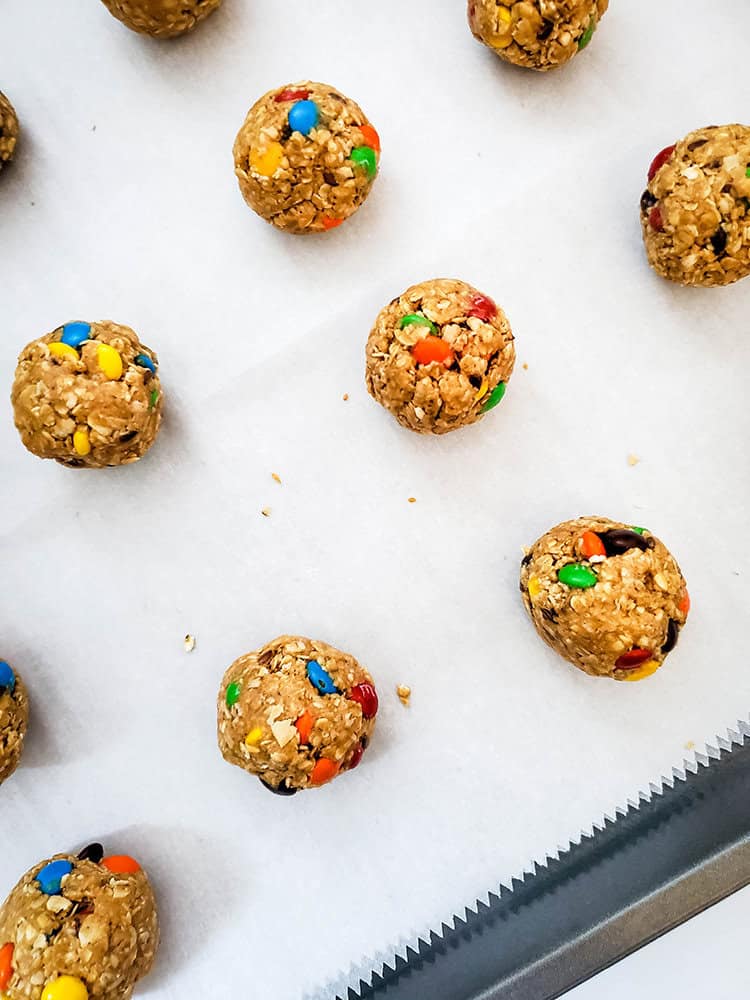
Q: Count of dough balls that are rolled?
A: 11